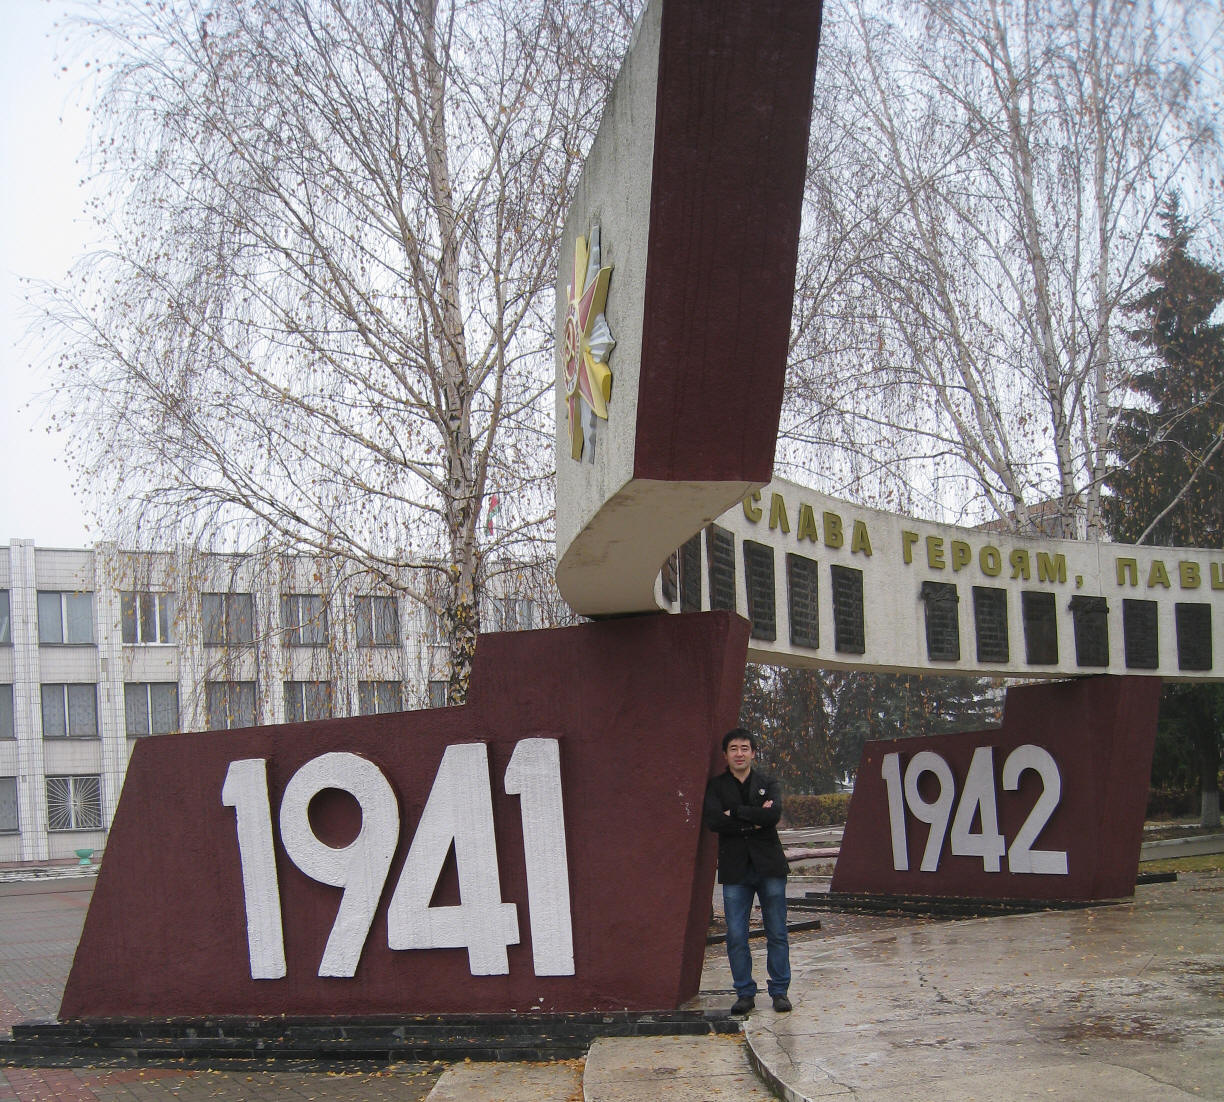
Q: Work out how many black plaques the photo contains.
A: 12